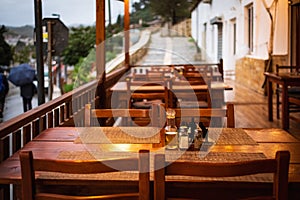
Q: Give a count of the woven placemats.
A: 4